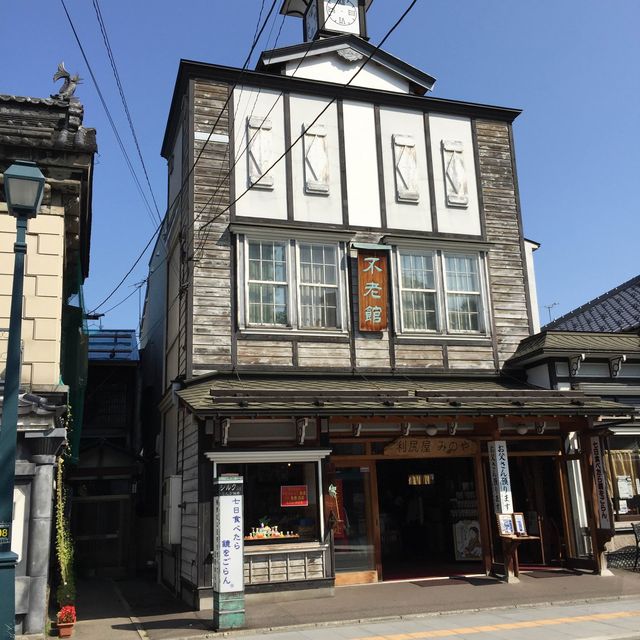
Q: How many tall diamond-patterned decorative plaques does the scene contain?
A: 4